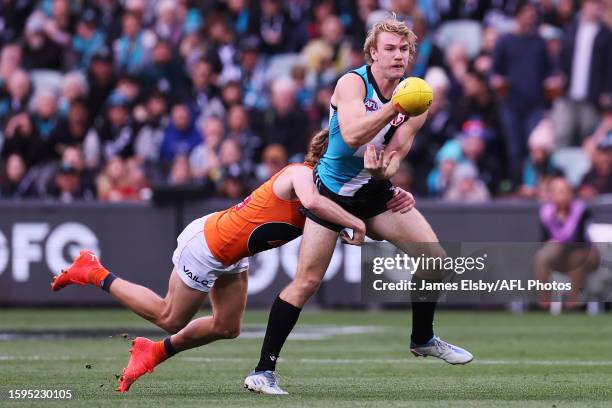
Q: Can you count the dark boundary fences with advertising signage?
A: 1